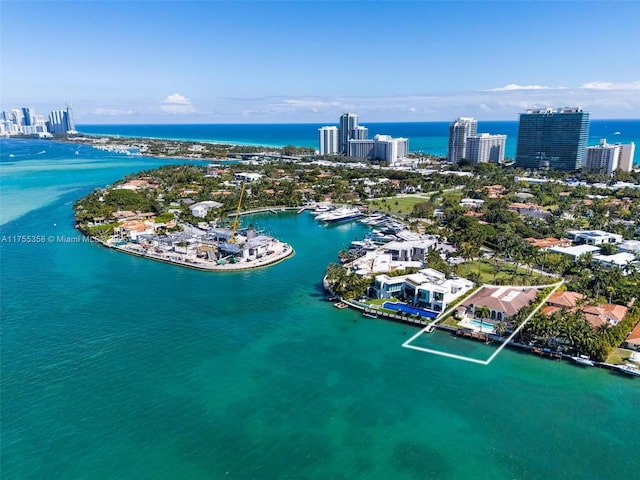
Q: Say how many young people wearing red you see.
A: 0